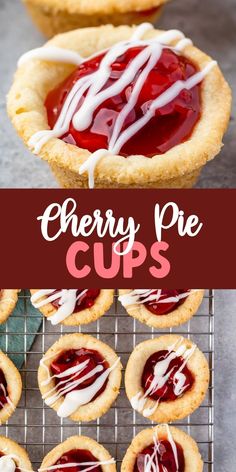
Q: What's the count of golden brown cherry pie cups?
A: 11